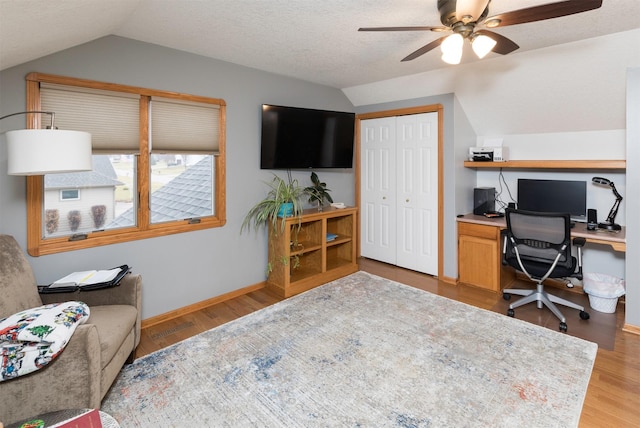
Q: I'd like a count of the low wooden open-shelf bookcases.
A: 1